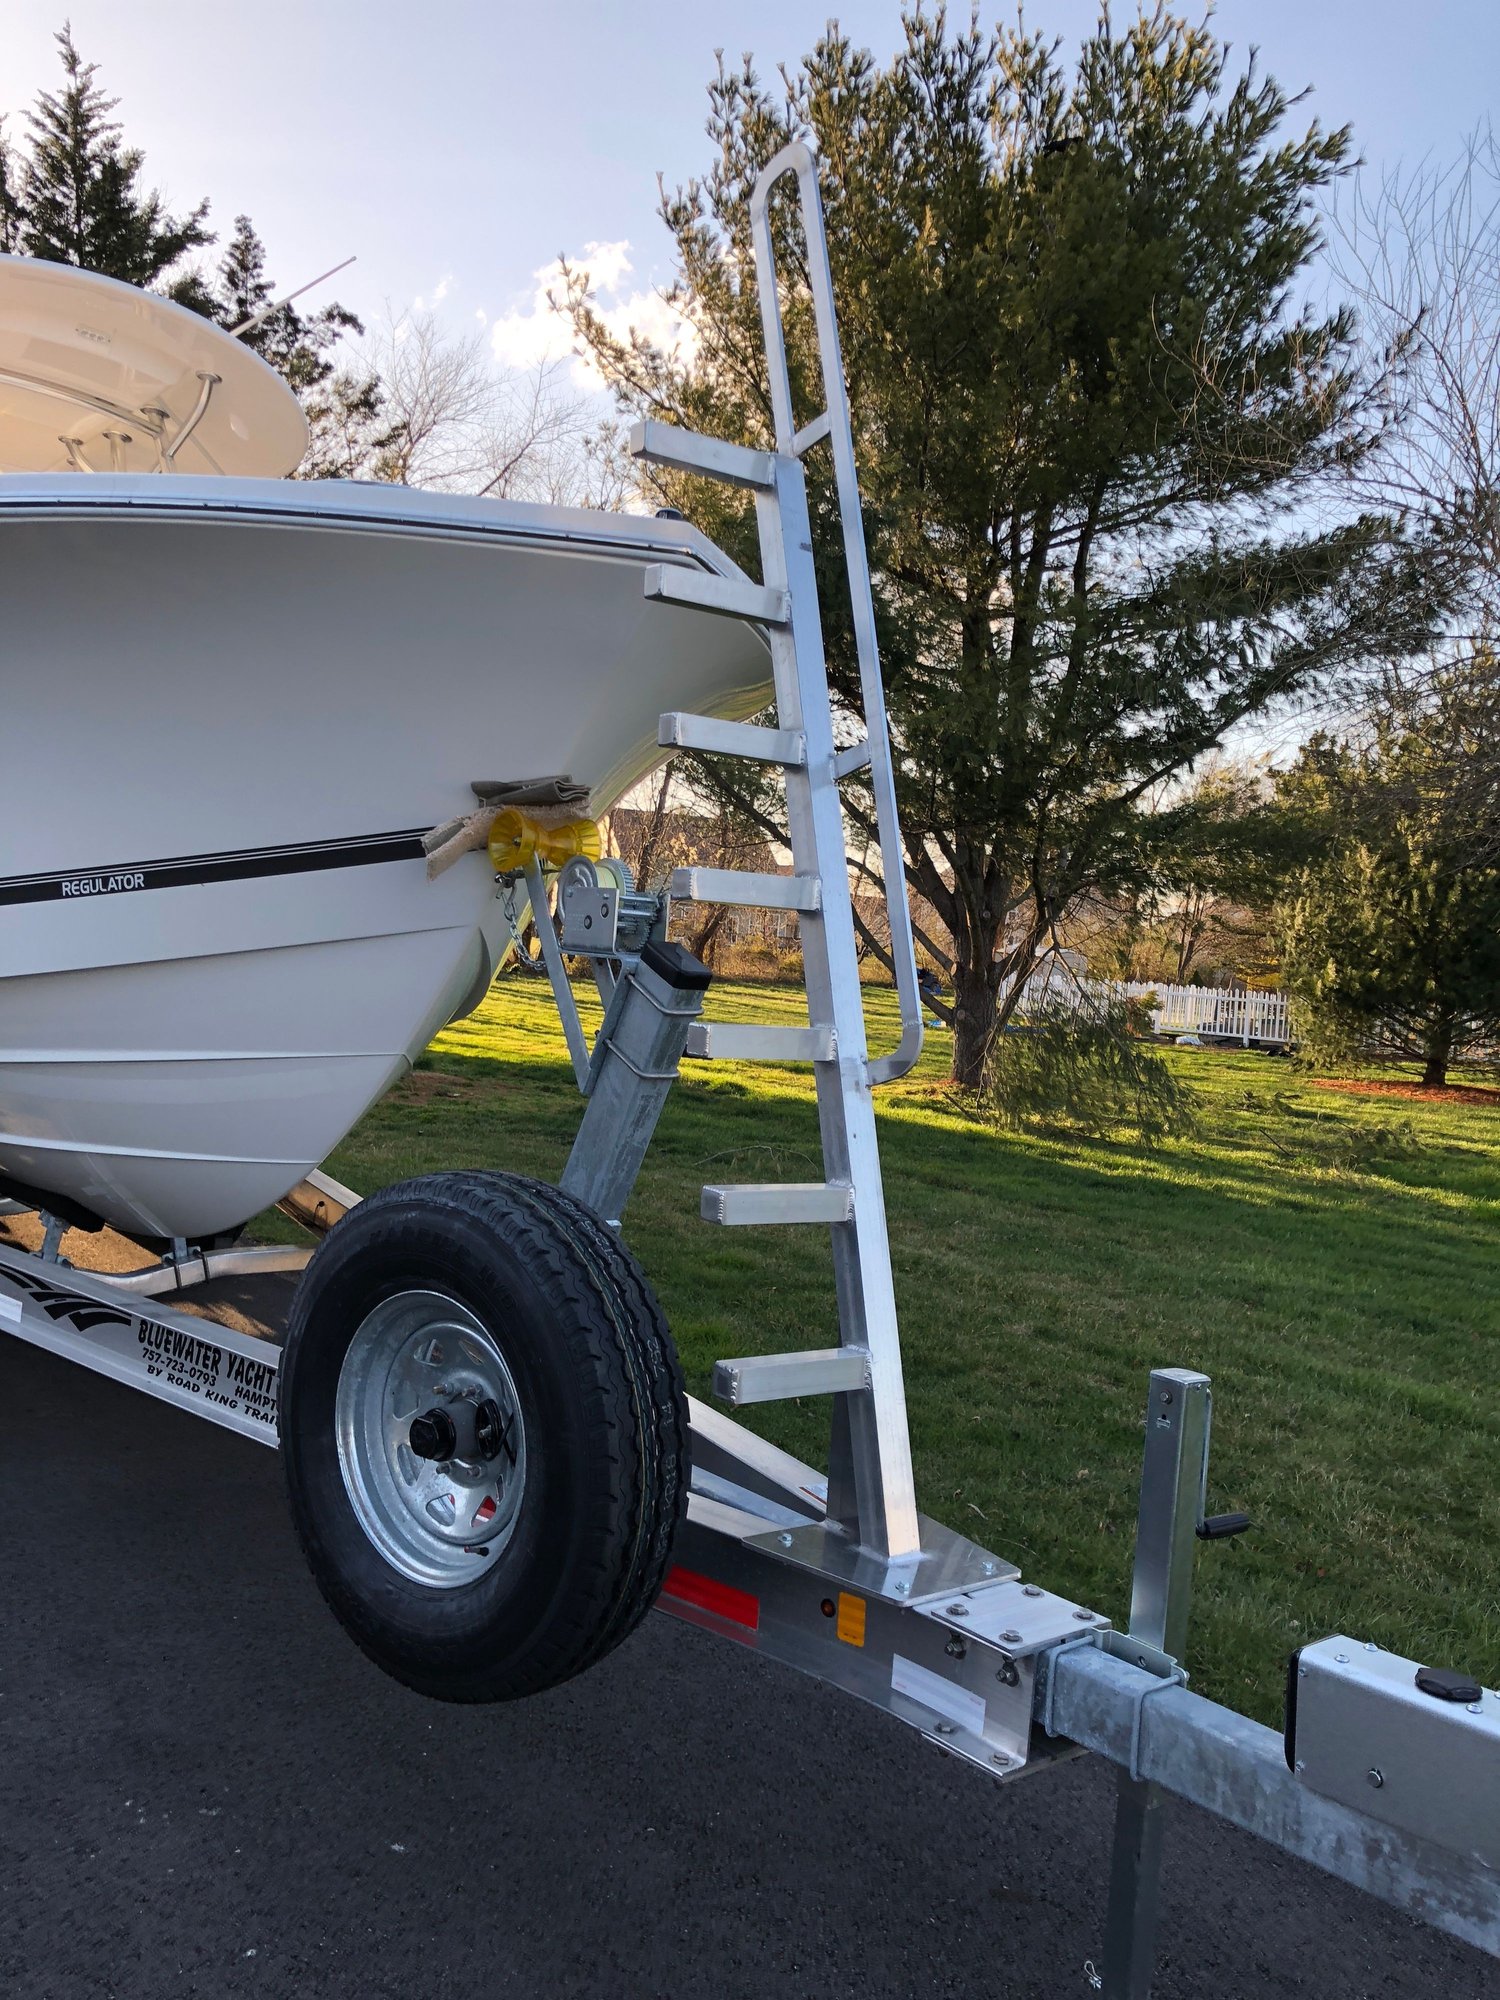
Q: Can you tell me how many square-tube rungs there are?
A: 7